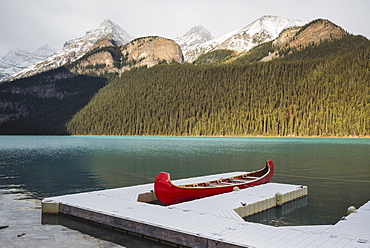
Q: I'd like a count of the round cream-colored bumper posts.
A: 3